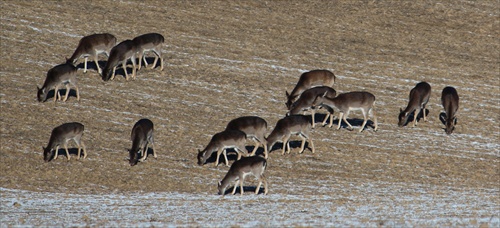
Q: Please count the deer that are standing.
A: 15